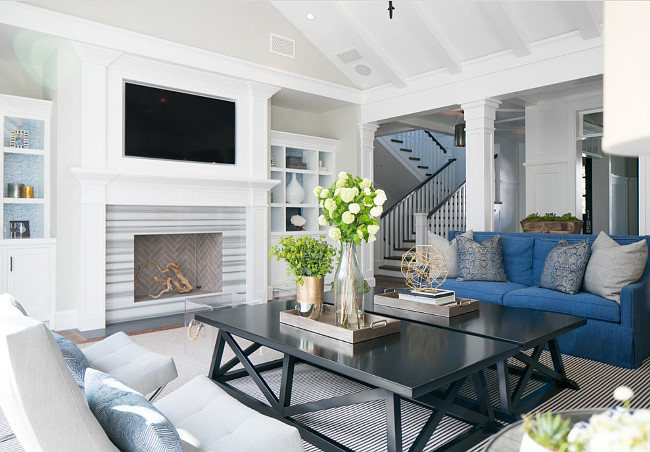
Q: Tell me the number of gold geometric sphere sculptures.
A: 1